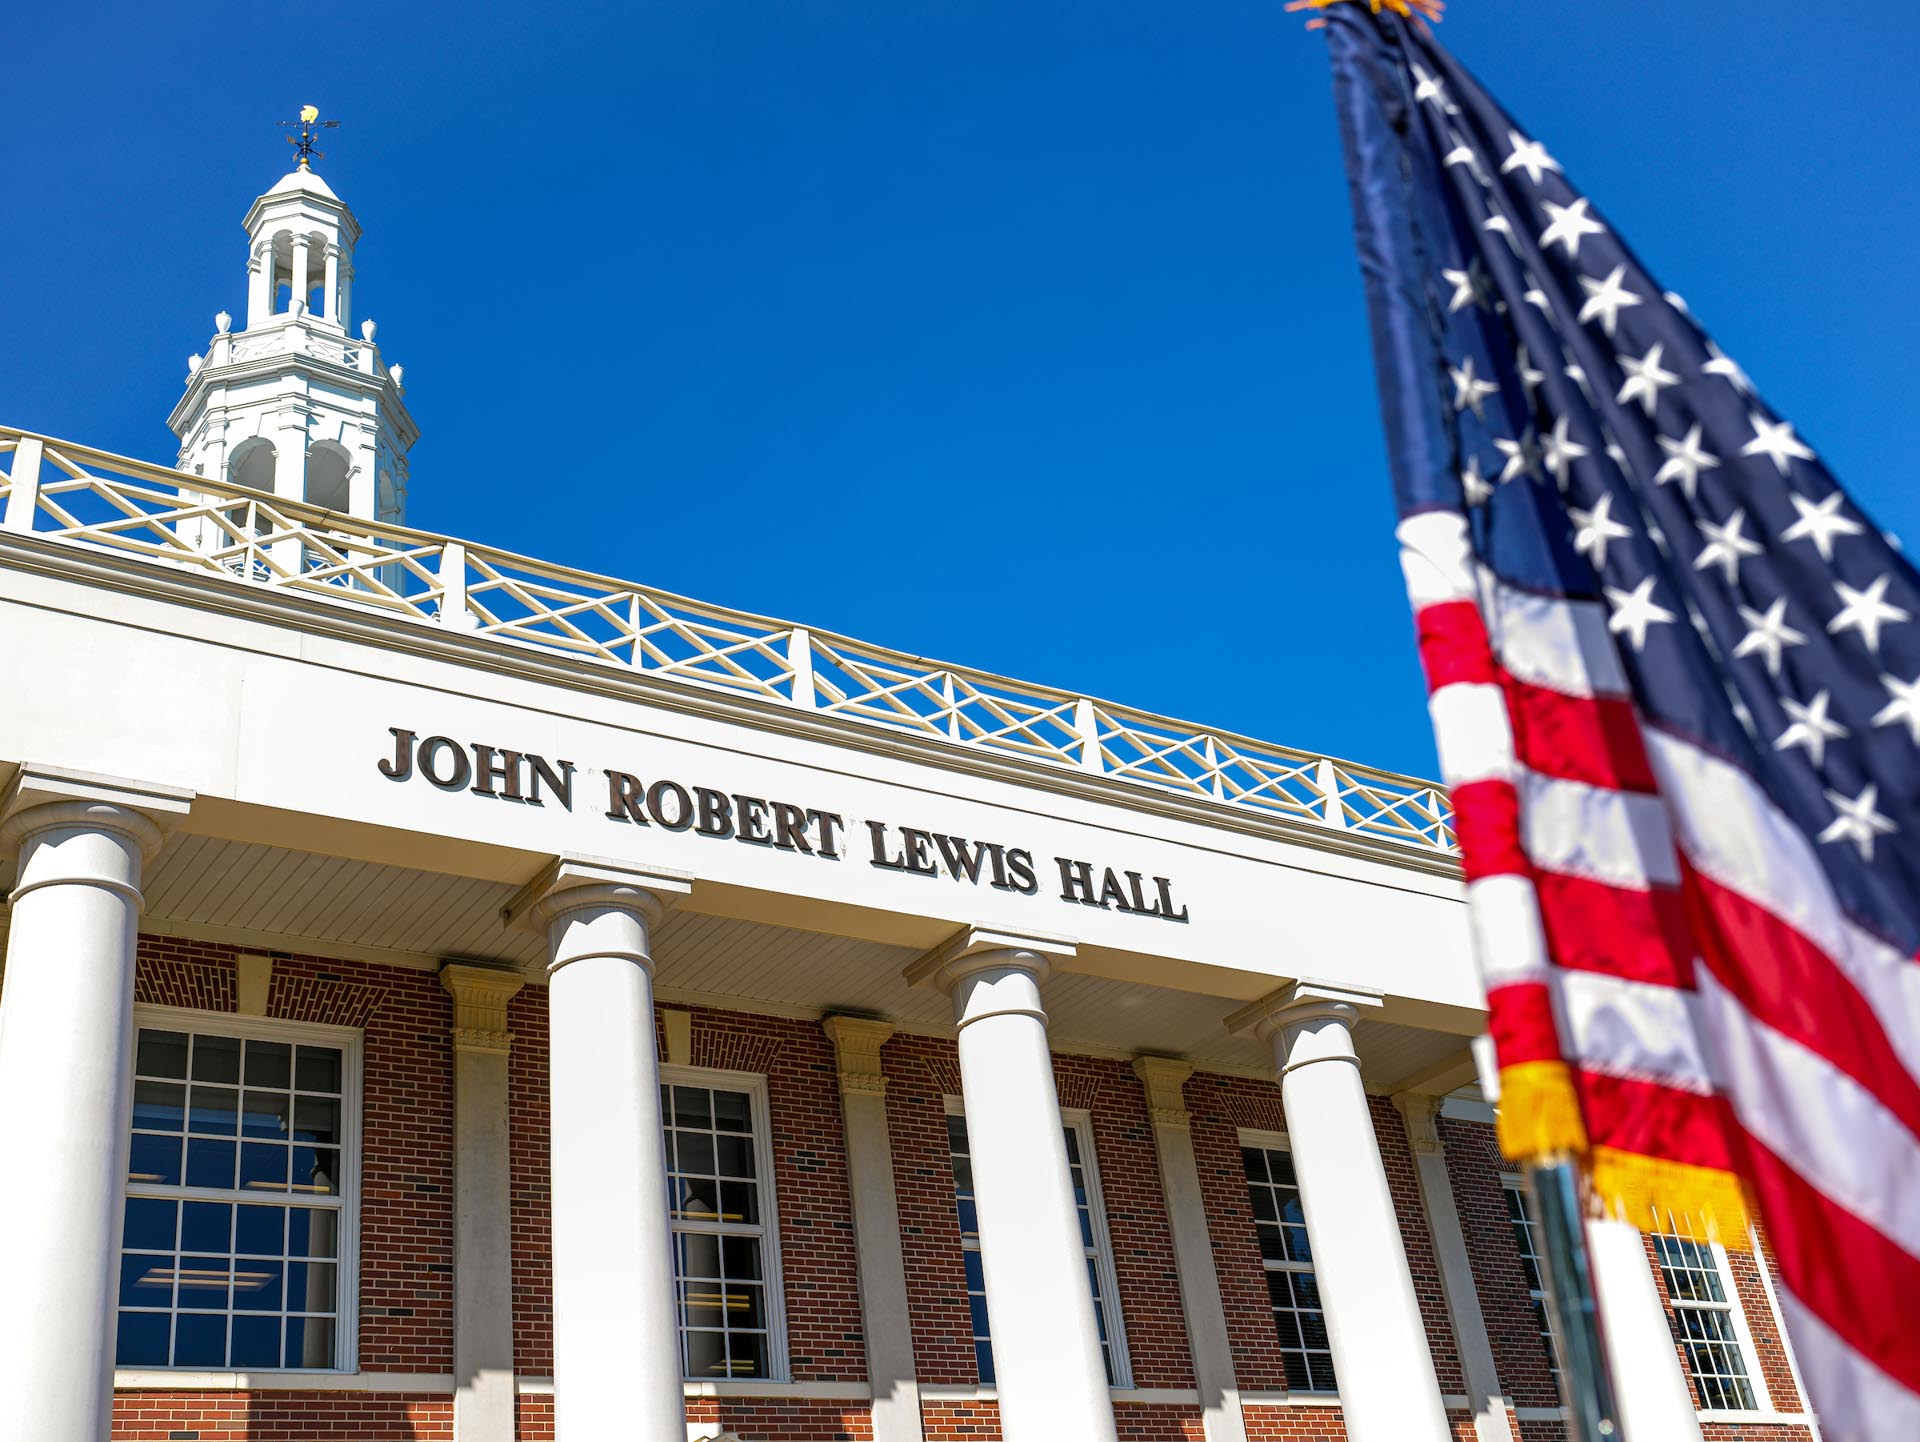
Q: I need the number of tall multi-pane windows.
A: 6